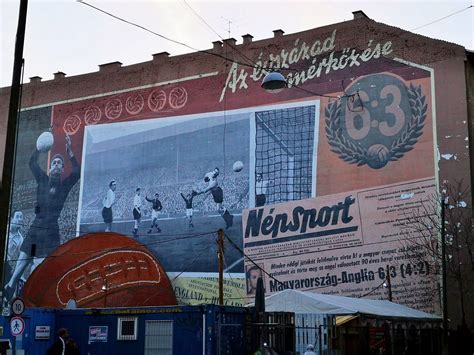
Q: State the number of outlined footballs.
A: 6